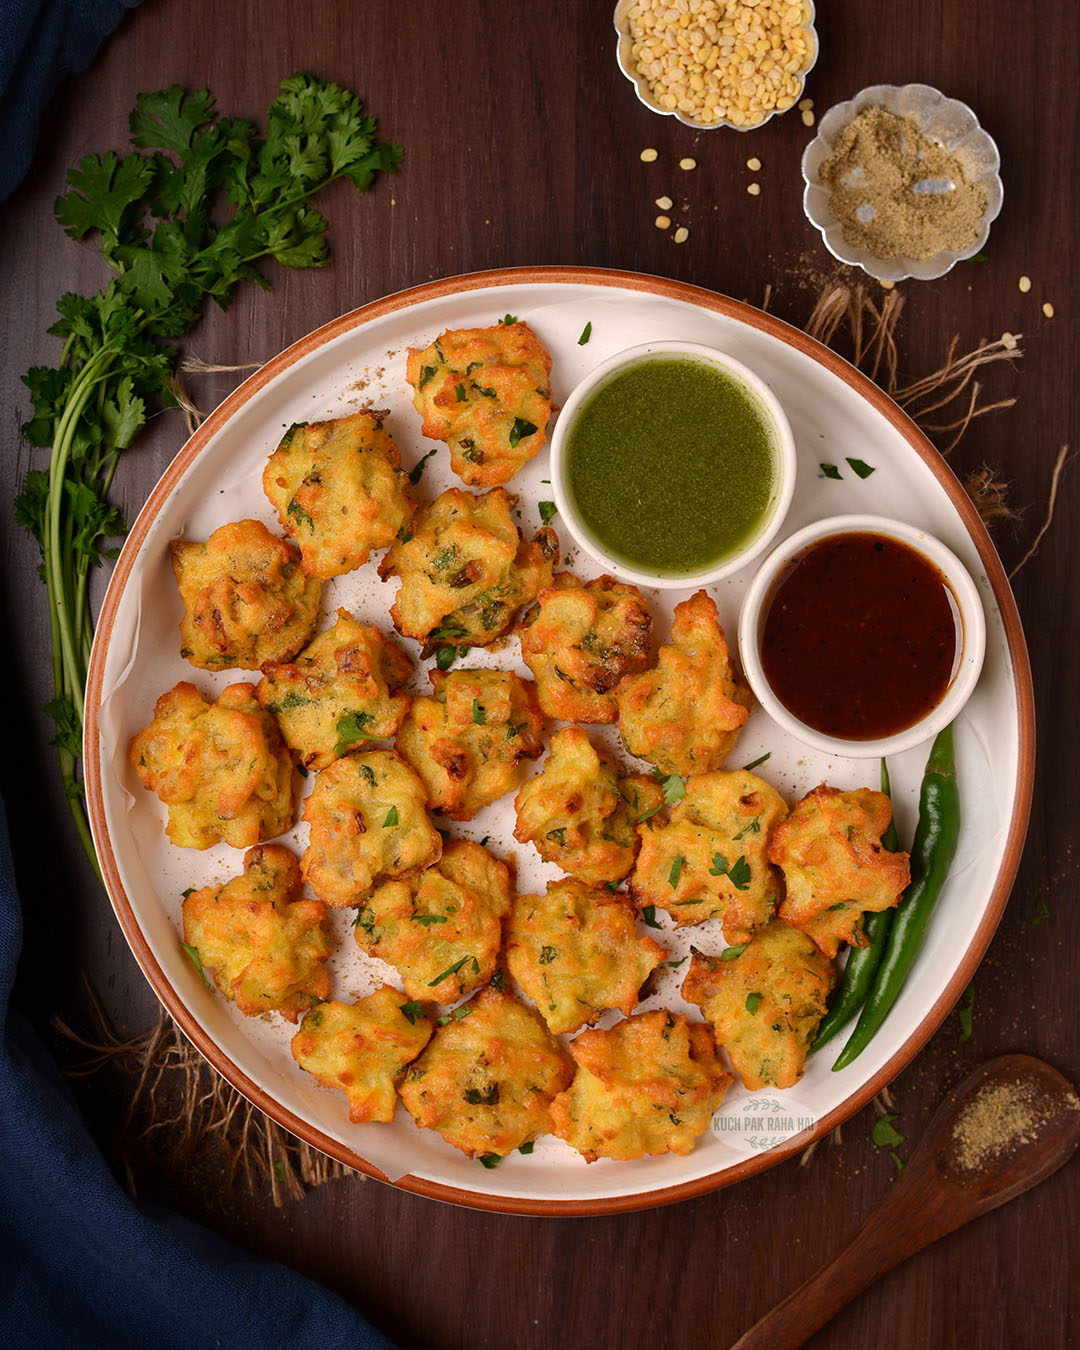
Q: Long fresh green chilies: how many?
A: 2